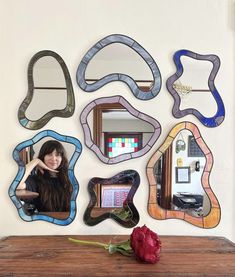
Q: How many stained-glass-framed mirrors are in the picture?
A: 7